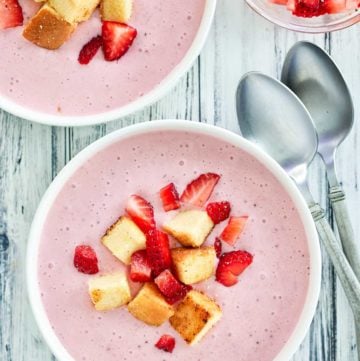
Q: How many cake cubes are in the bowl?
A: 6